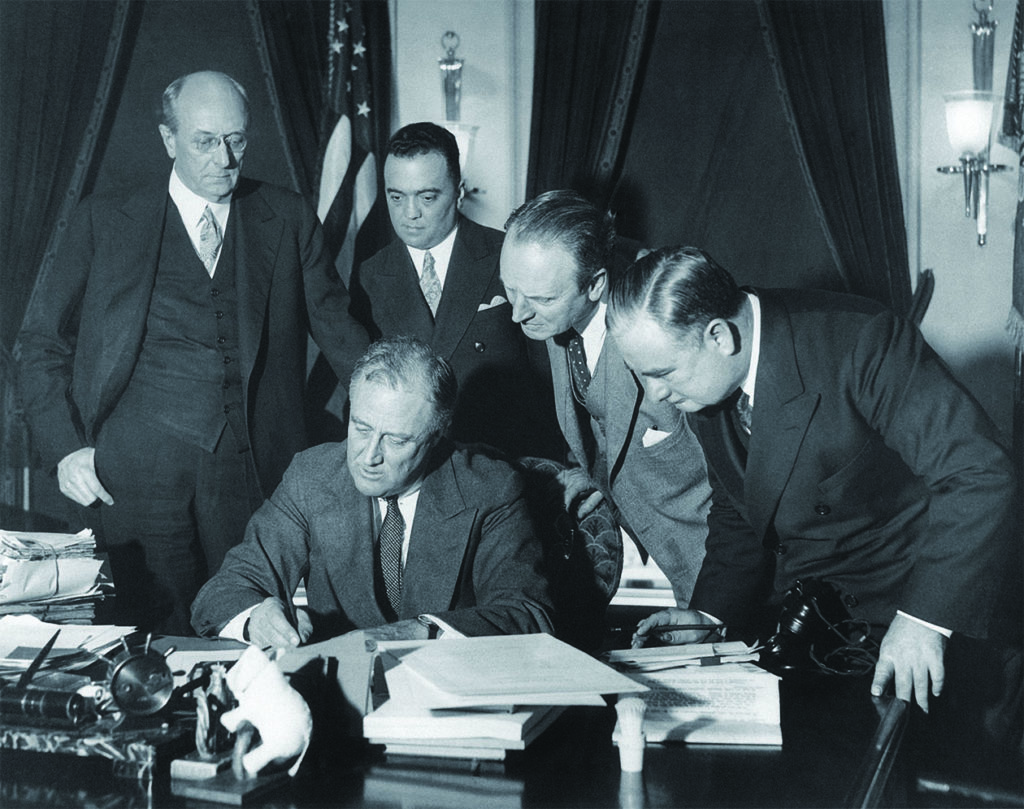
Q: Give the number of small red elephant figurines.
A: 0